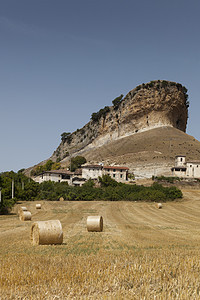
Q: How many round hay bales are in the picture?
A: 7